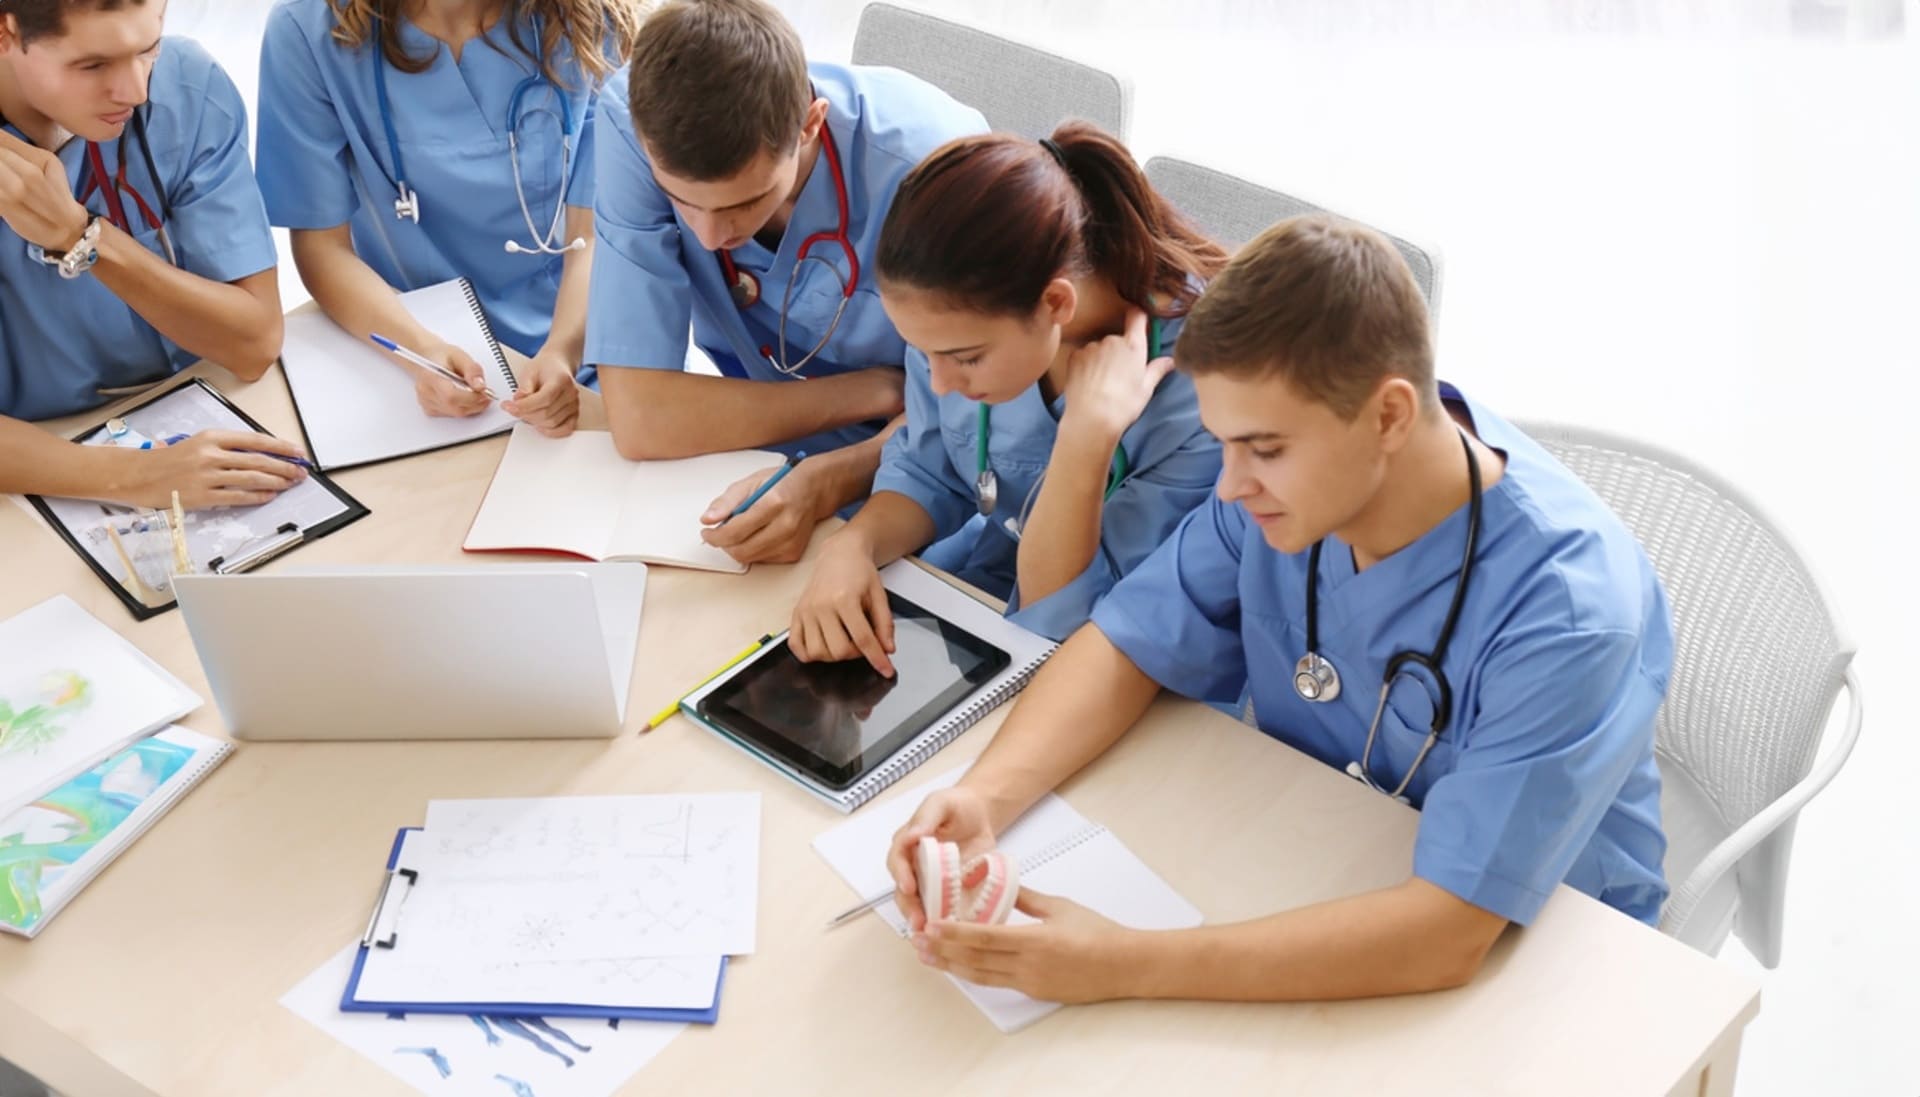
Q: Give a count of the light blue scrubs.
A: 5